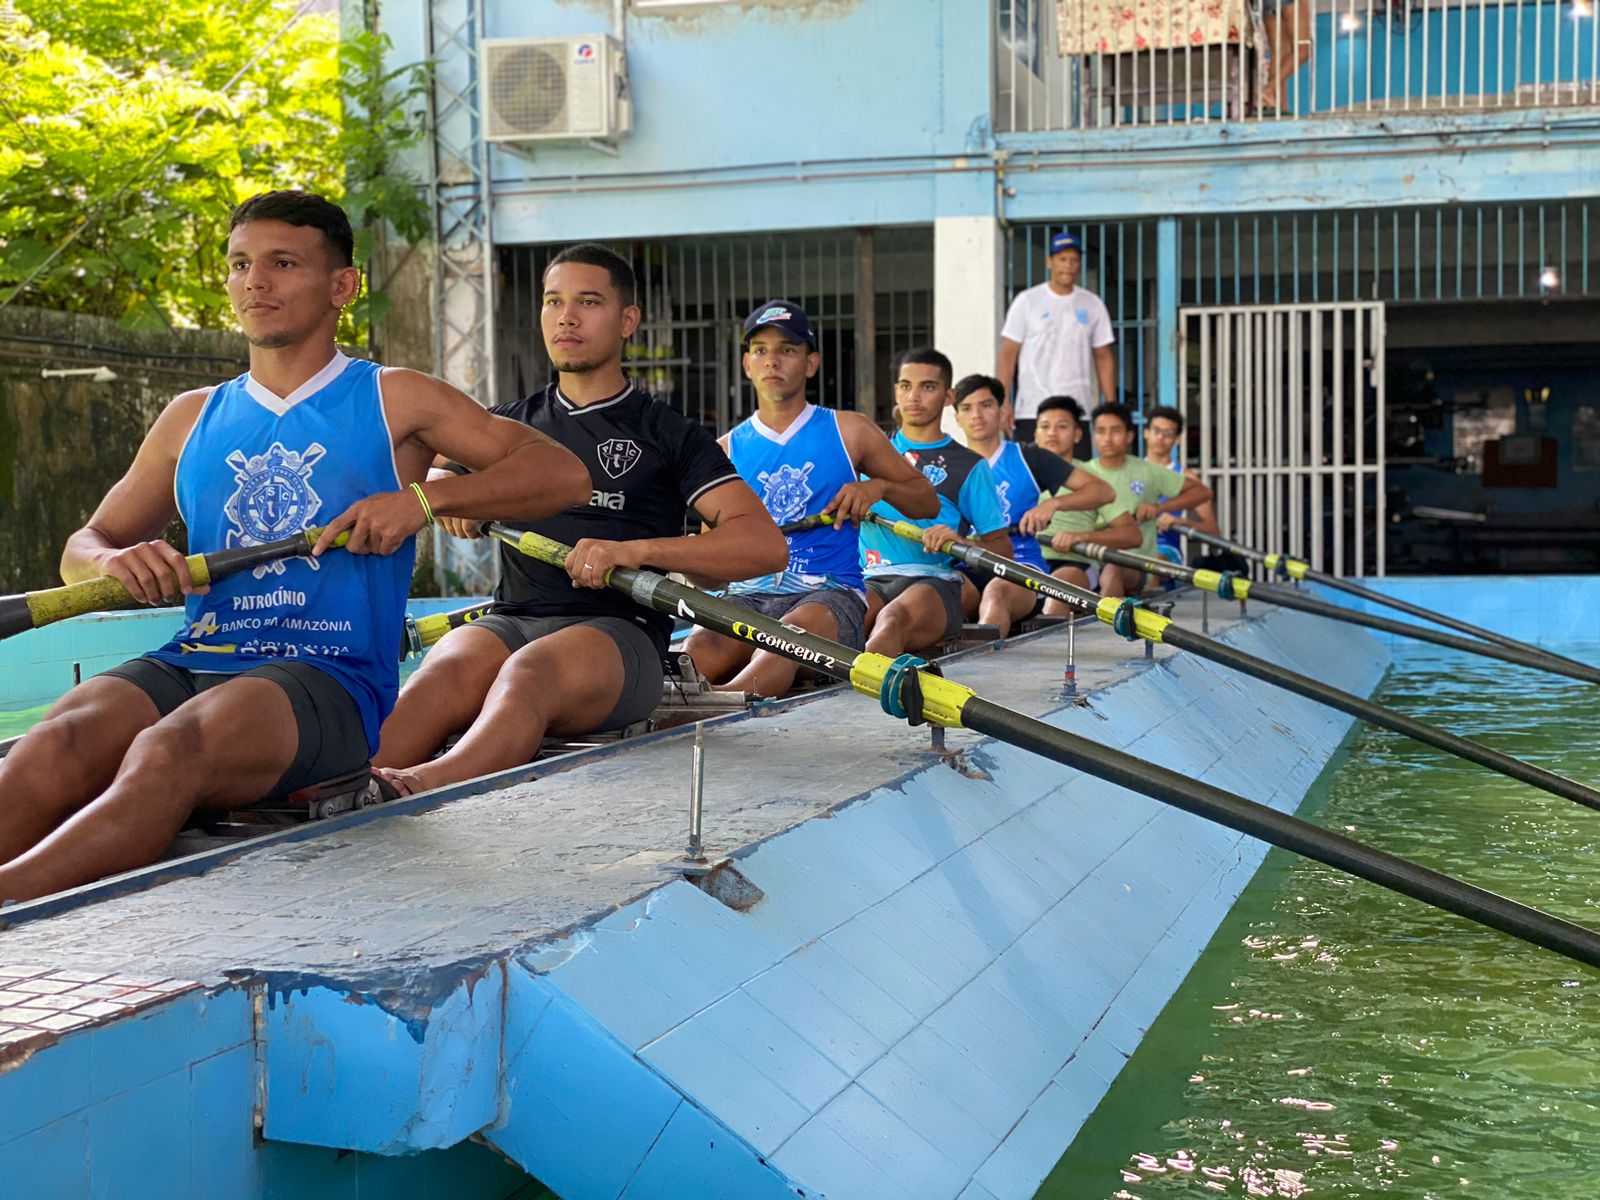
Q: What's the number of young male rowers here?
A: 8